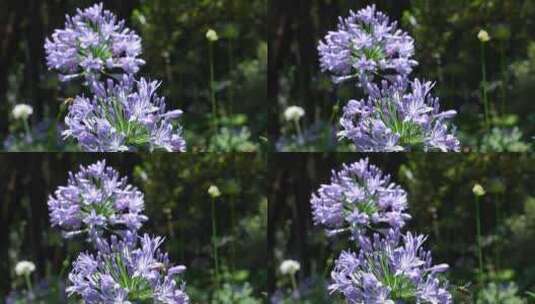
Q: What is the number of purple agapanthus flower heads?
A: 8